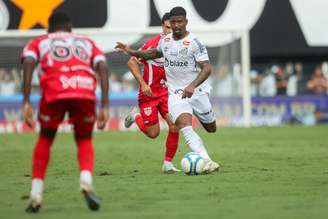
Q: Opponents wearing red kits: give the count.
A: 2